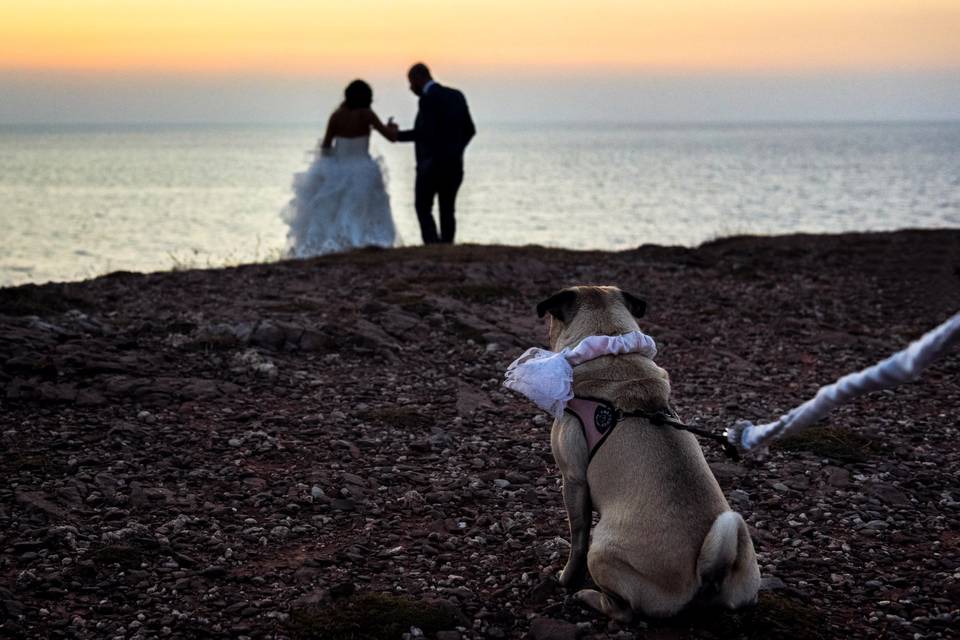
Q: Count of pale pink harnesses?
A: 1